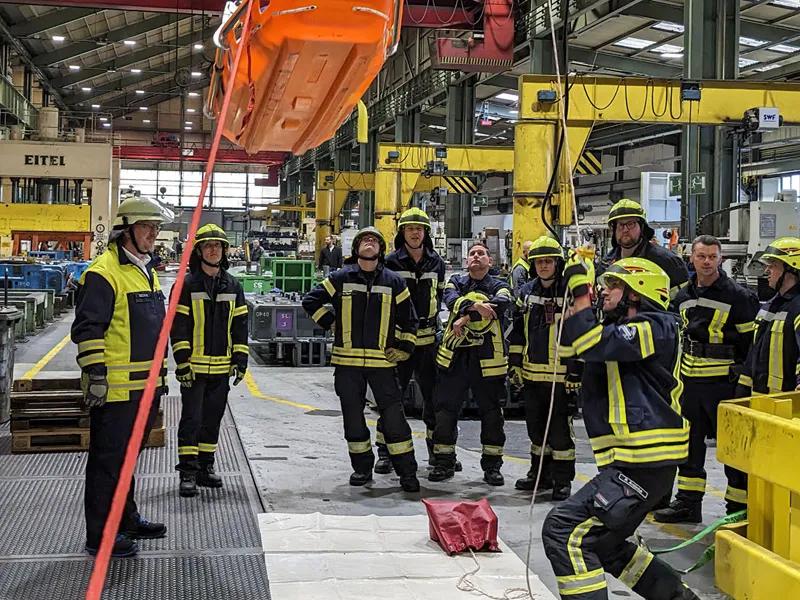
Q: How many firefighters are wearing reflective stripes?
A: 10